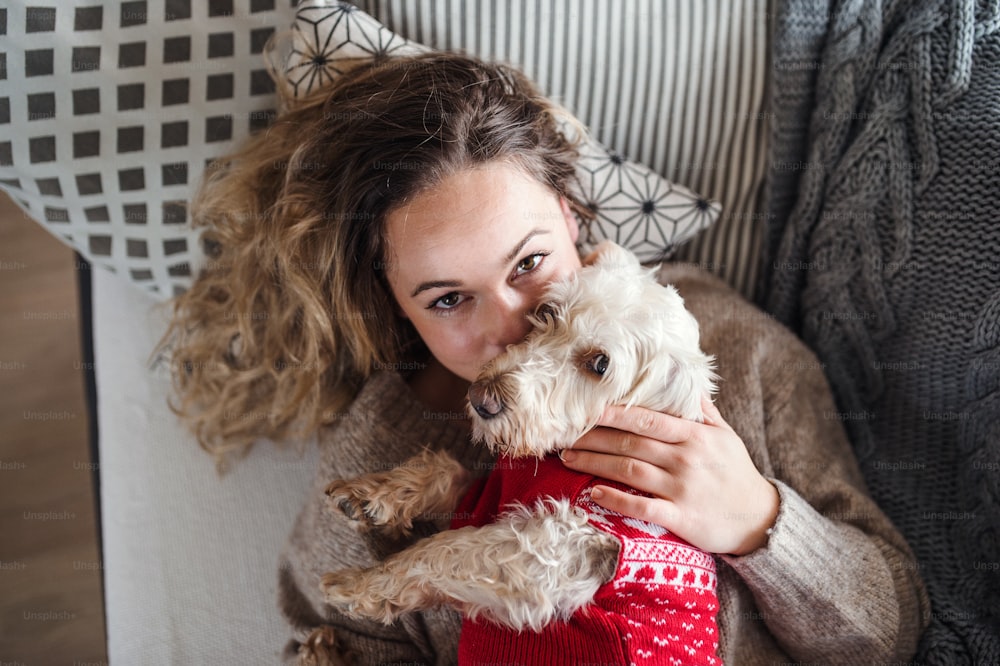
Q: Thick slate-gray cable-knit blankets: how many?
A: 1